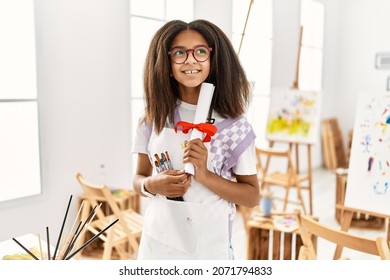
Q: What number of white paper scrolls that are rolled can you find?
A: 1